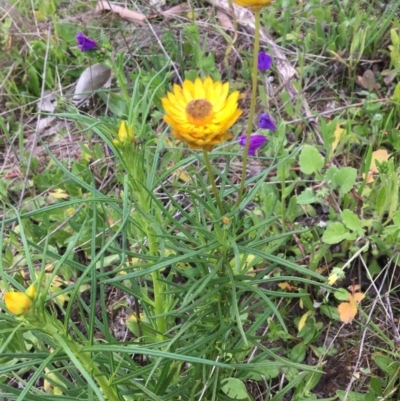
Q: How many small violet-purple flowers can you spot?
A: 4